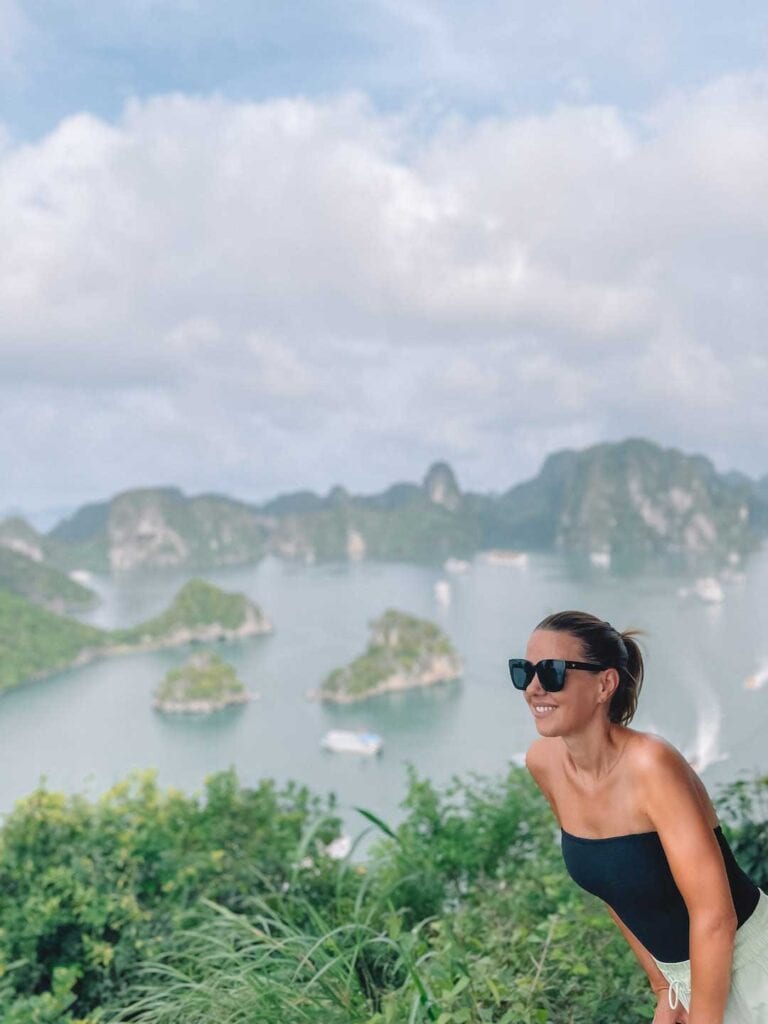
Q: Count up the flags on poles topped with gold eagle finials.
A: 0